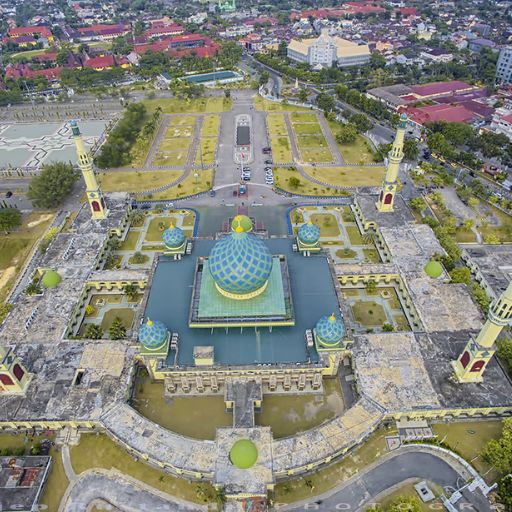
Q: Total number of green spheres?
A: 4